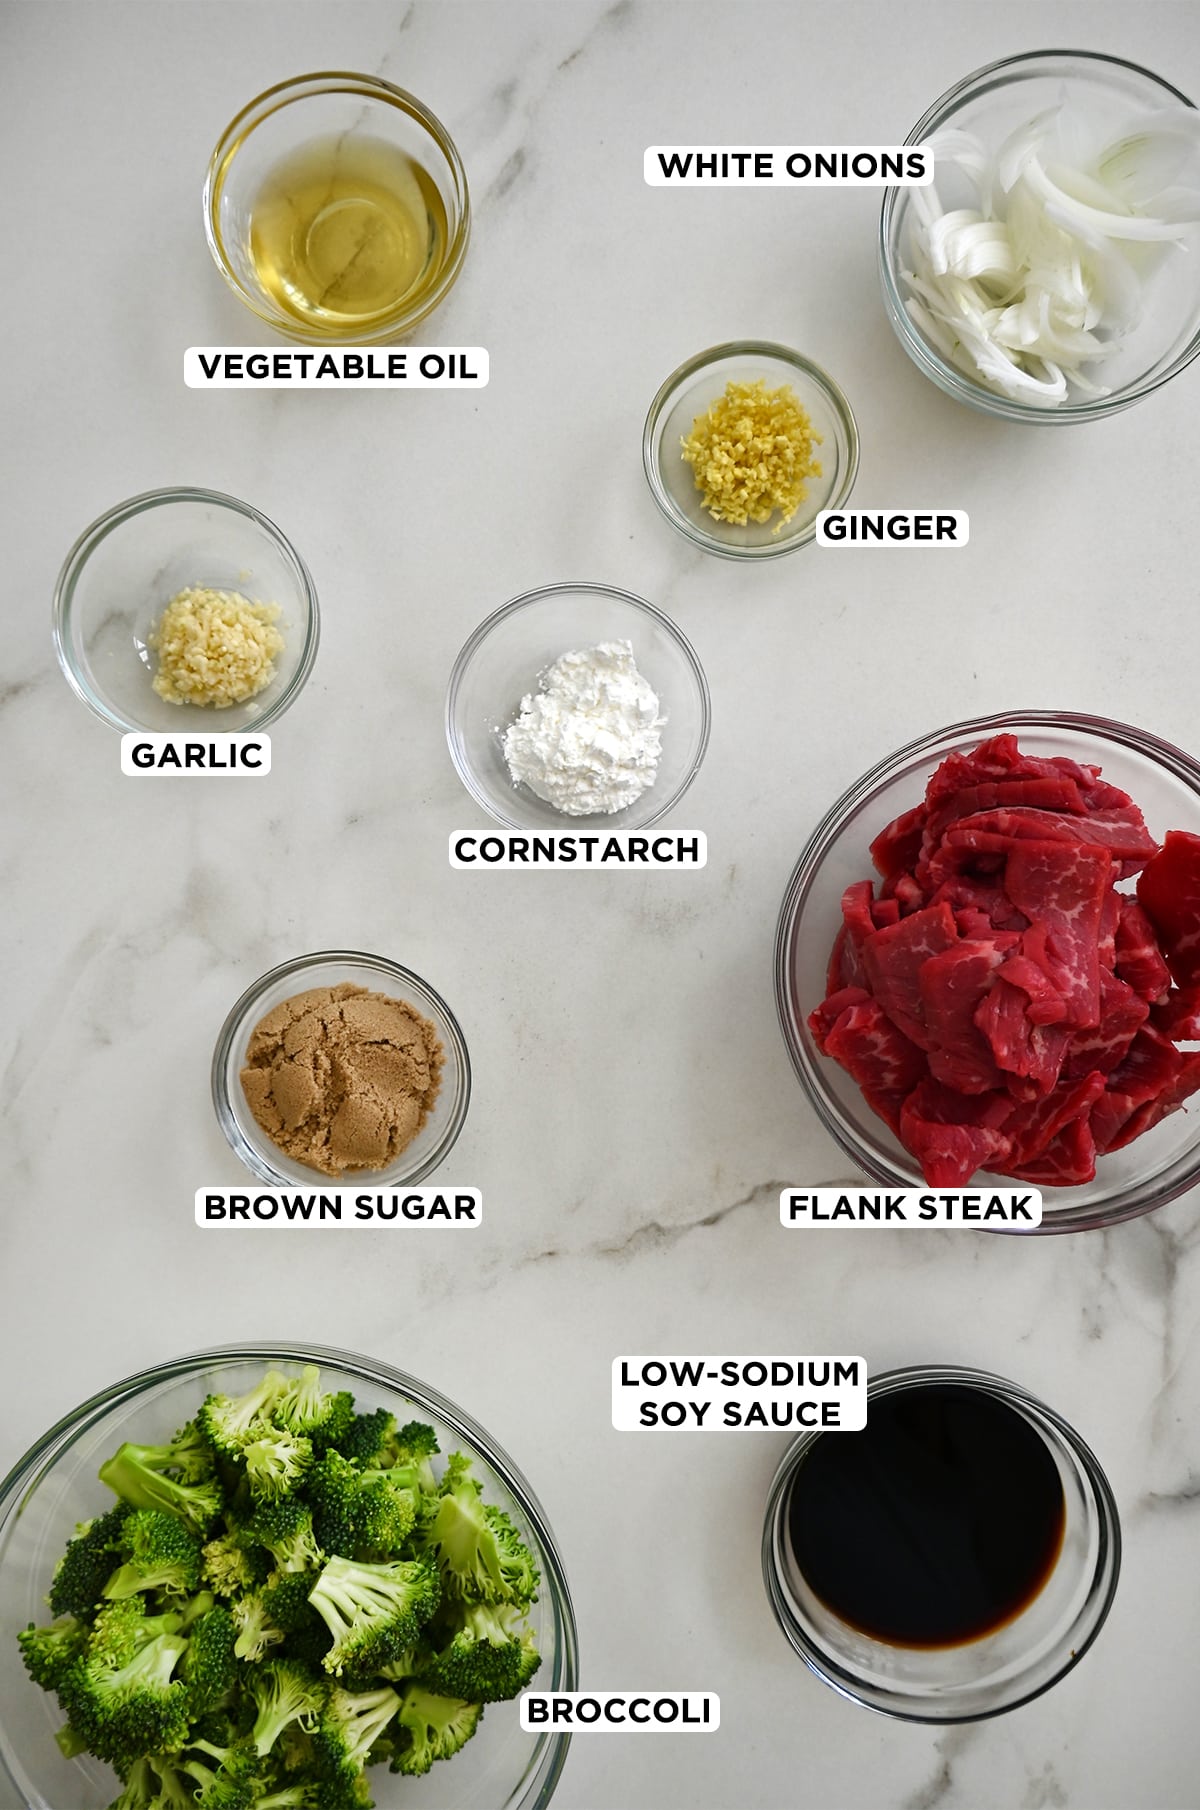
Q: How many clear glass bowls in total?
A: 9